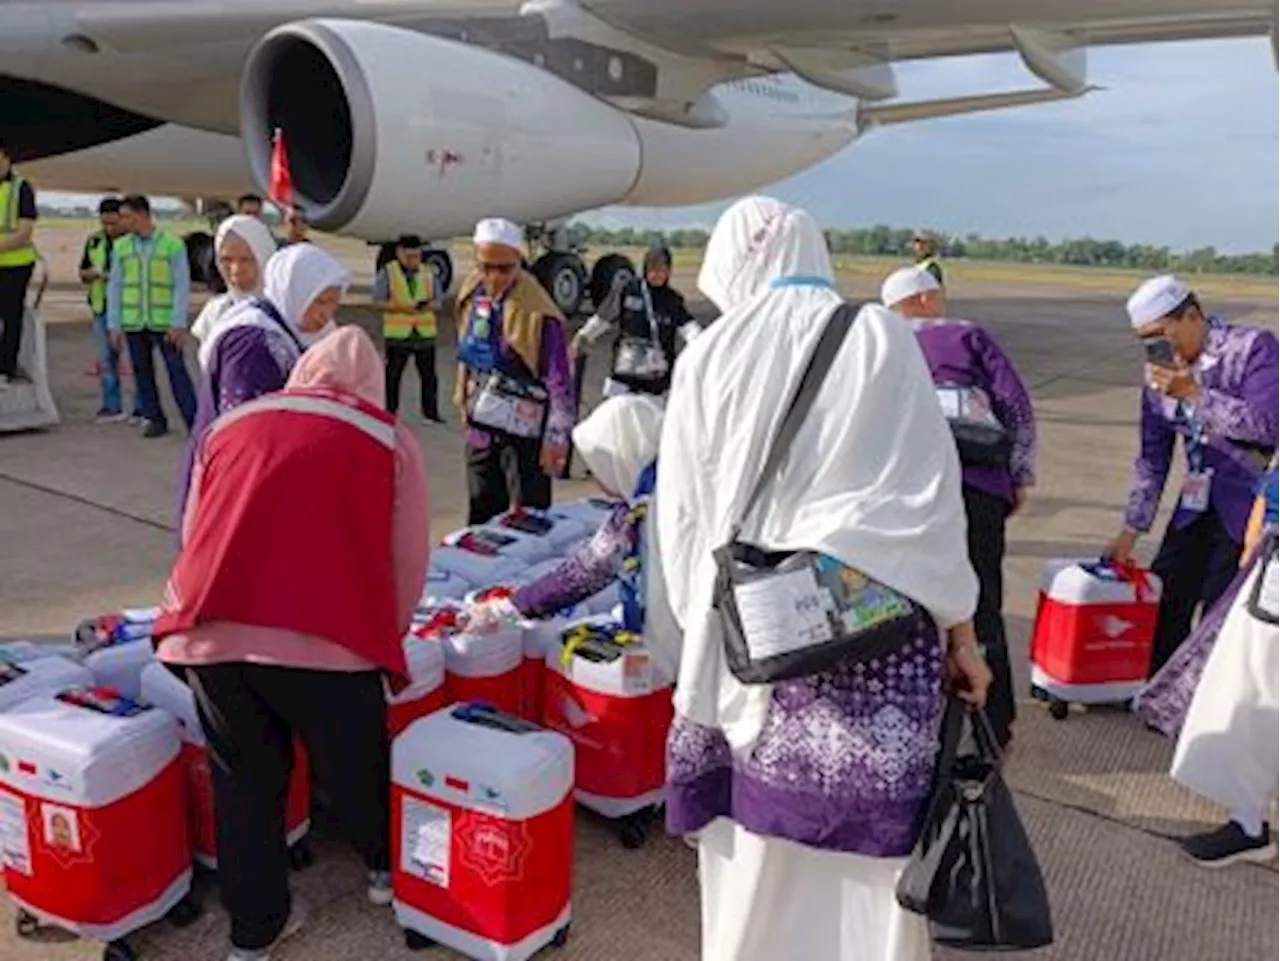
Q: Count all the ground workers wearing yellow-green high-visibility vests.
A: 5